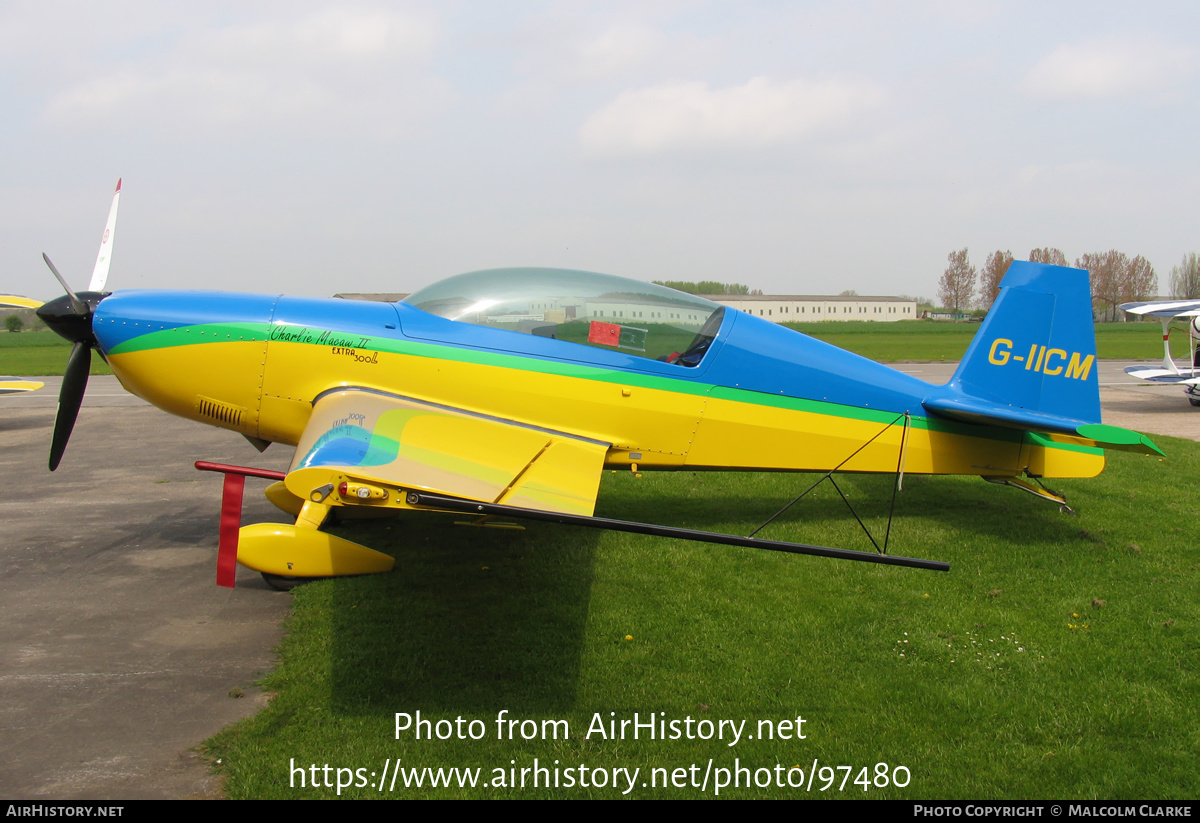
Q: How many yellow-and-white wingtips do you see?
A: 2